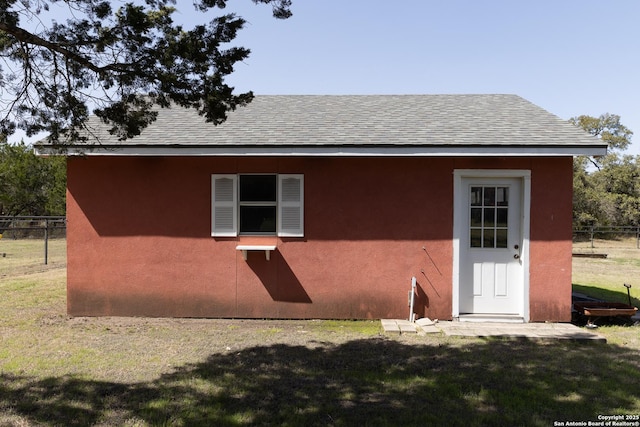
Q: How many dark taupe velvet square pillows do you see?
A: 0